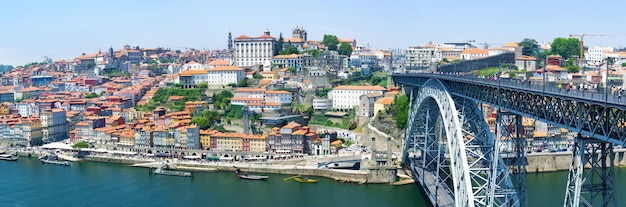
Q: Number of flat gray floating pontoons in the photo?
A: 2